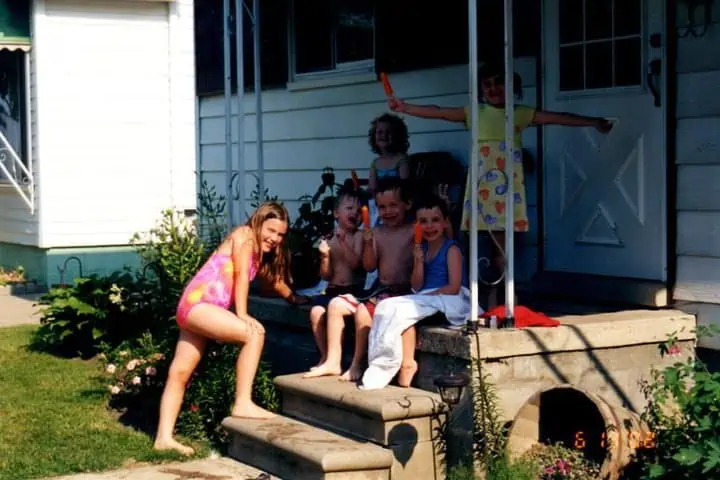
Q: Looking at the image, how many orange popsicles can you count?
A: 4